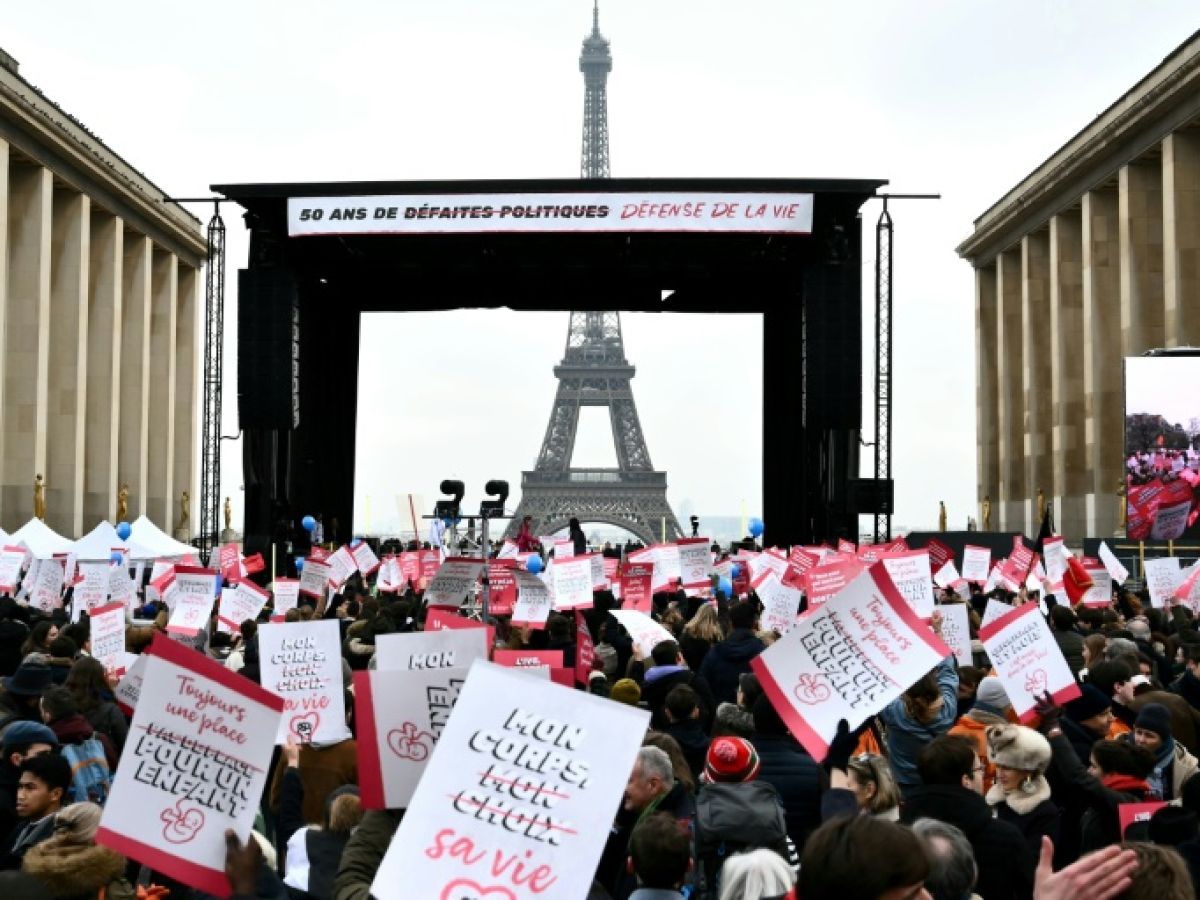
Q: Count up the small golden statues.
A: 8